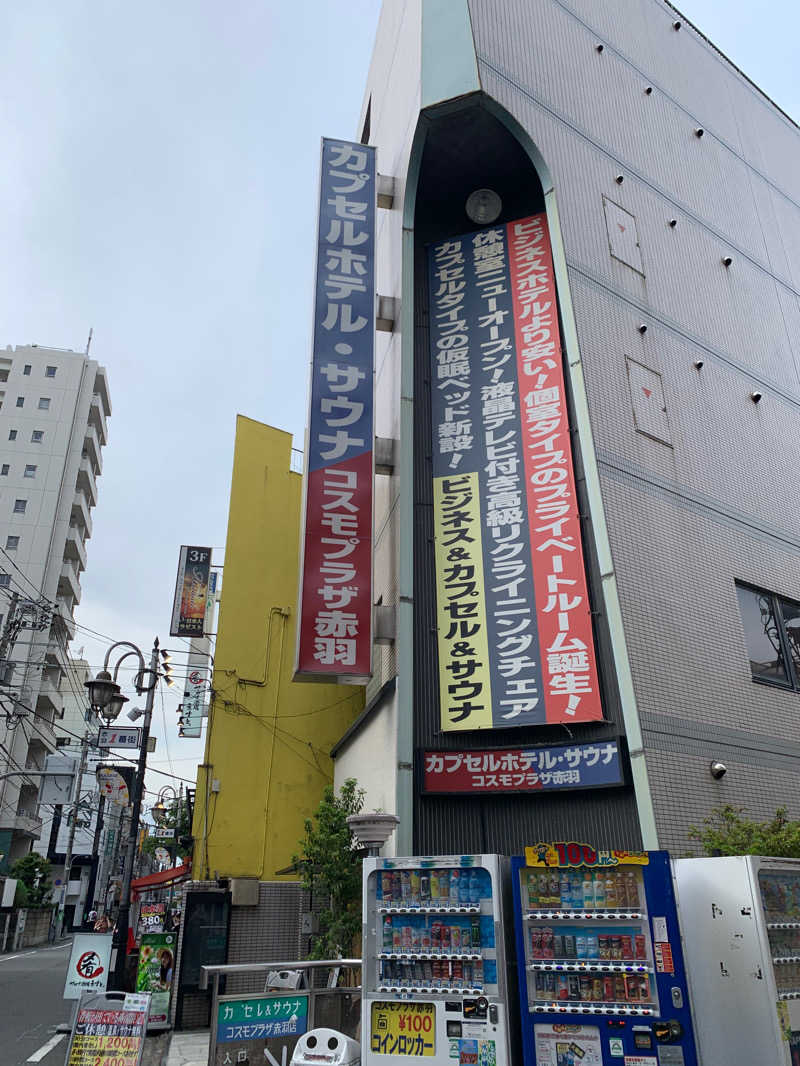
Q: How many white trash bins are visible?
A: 1